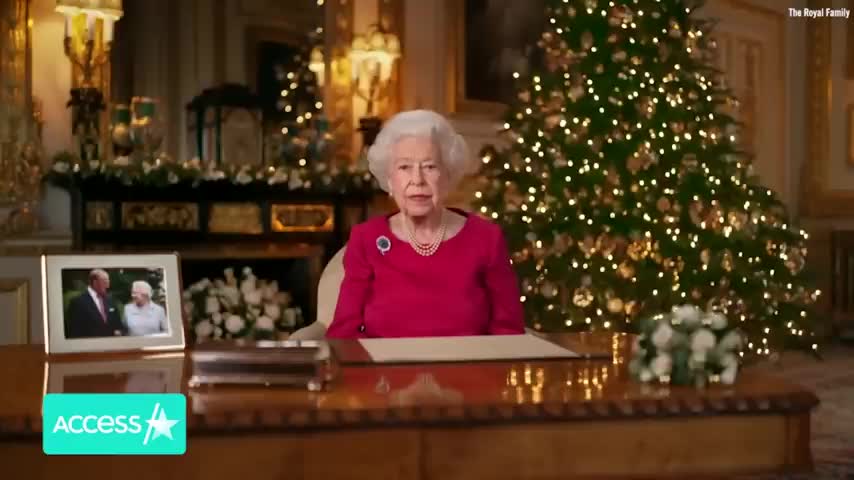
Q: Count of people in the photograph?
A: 2